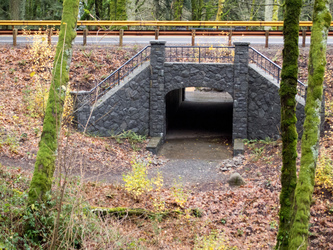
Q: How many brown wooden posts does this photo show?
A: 9